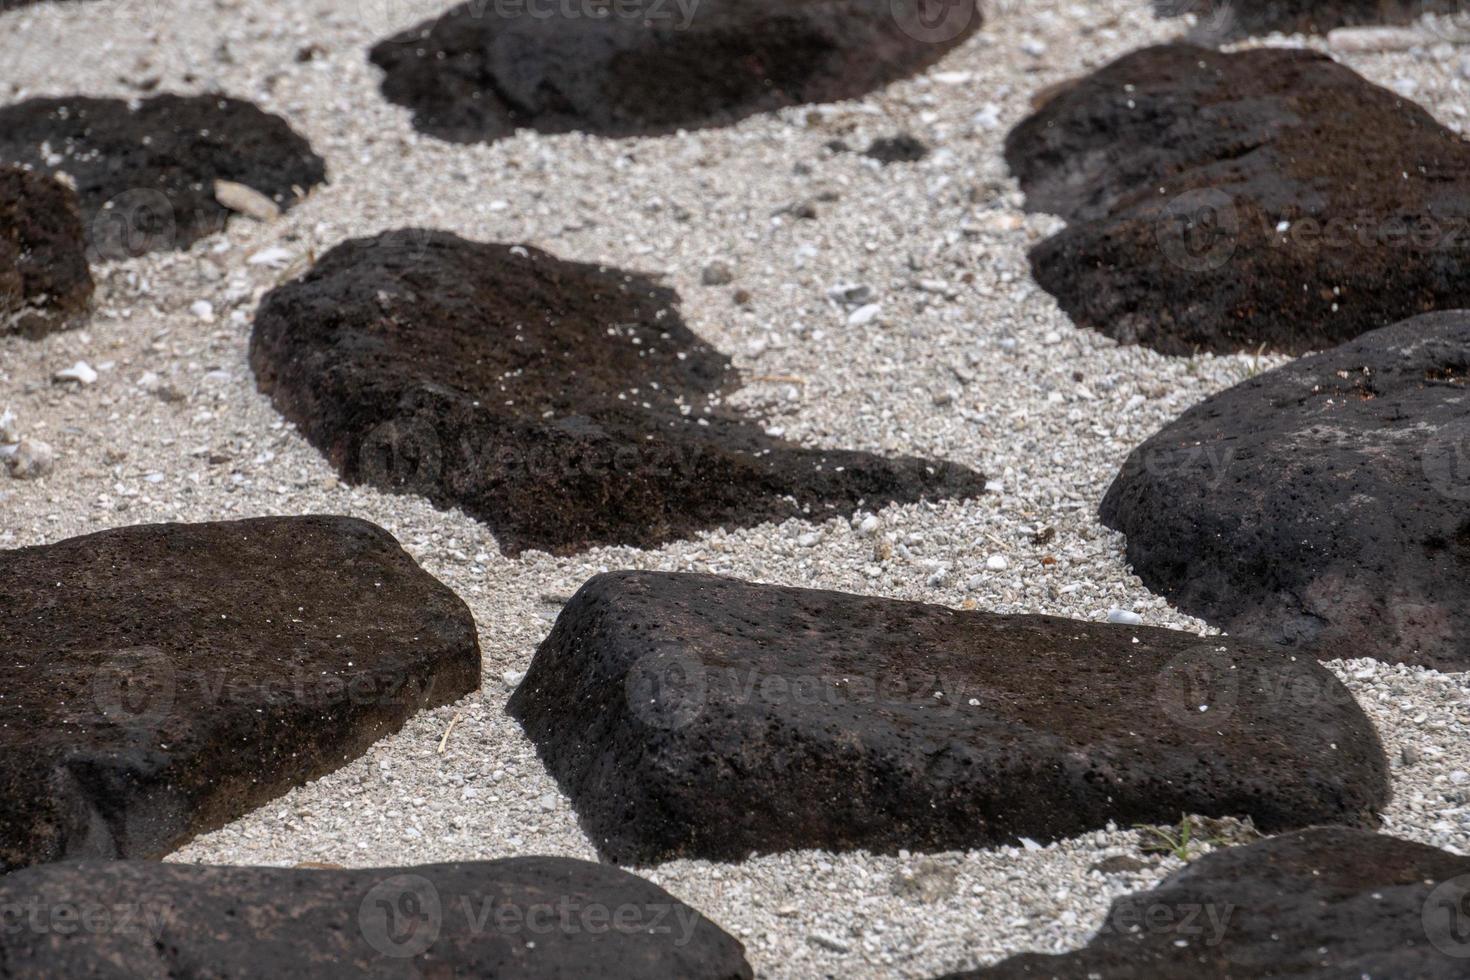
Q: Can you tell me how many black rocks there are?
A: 11